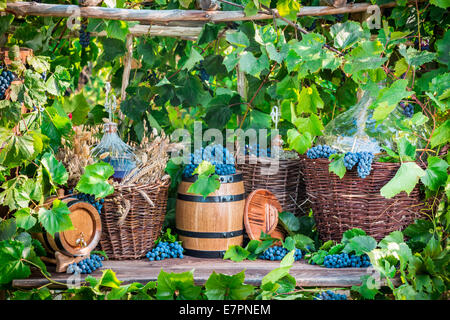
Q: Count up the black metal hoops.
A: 6